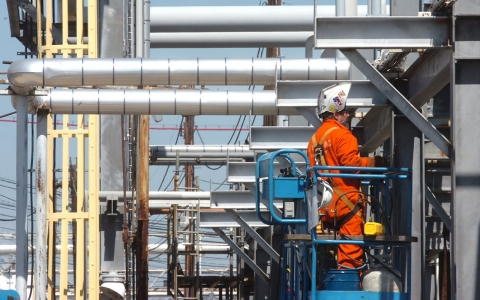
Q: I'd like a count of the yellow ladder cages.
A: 1